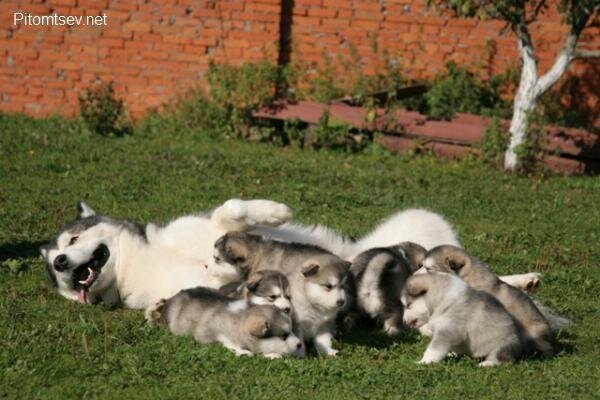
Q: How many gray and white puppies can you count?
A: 7